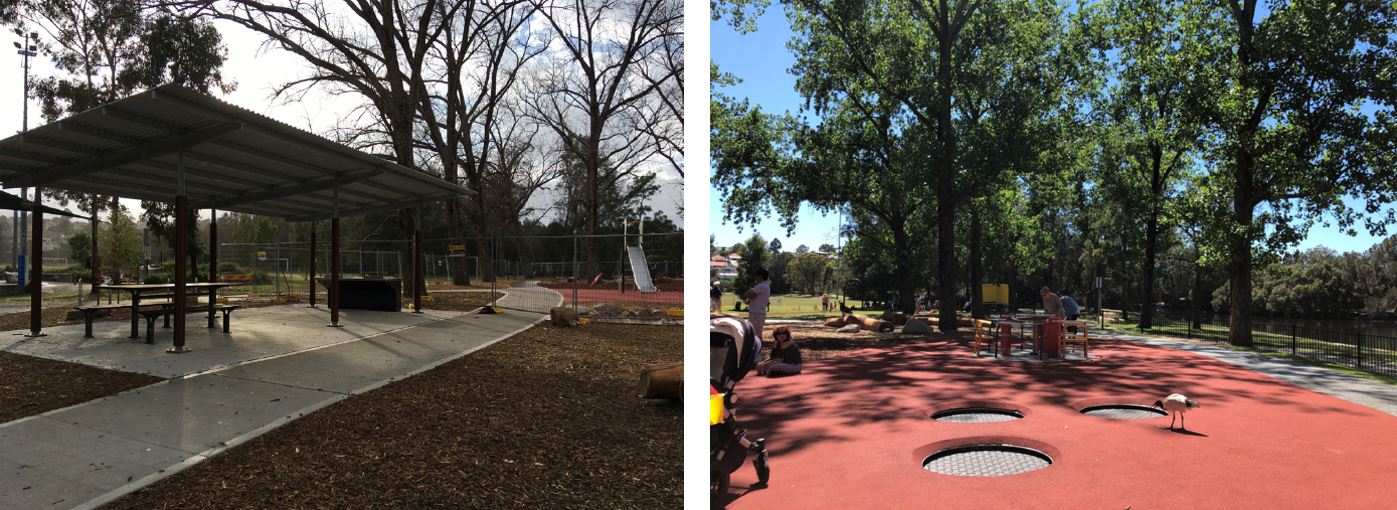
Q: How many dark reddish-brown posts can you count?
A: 6